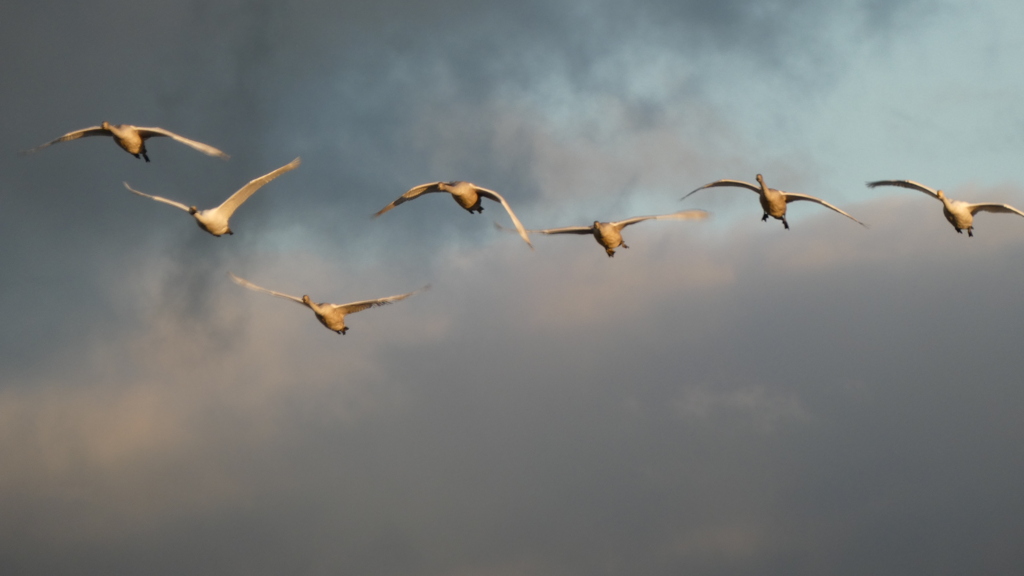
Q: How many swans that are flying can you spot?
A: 7